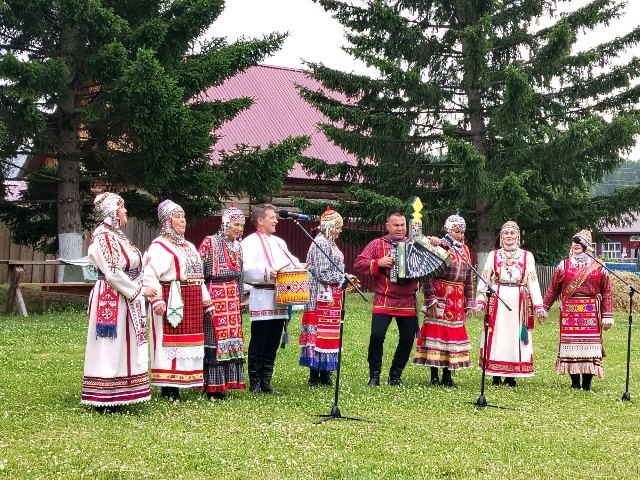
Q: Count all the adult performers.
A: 9